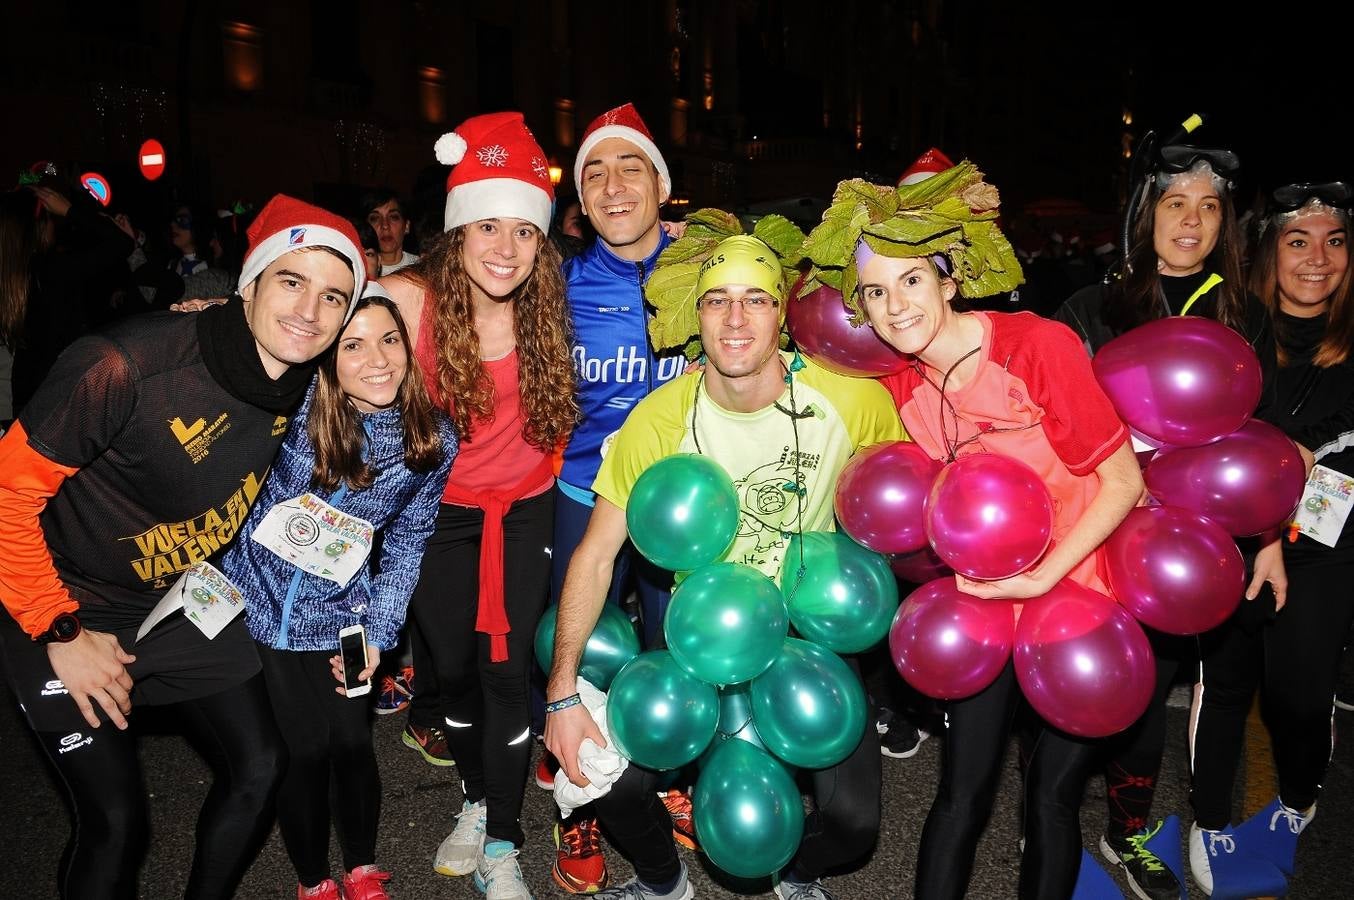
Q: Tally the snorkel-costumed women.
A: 2